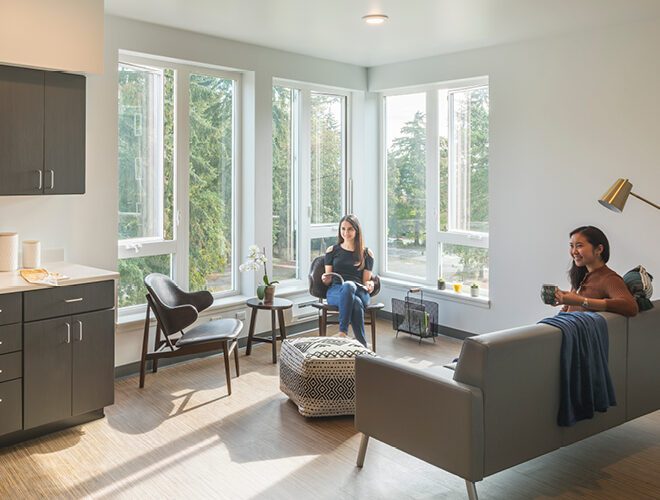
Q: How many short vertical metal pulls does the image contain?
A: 4